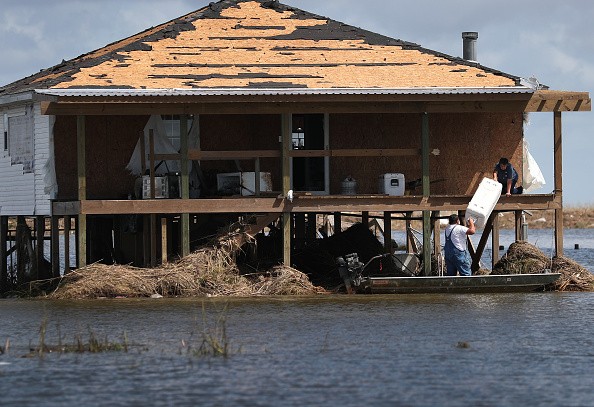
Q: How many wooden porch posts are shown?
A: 5